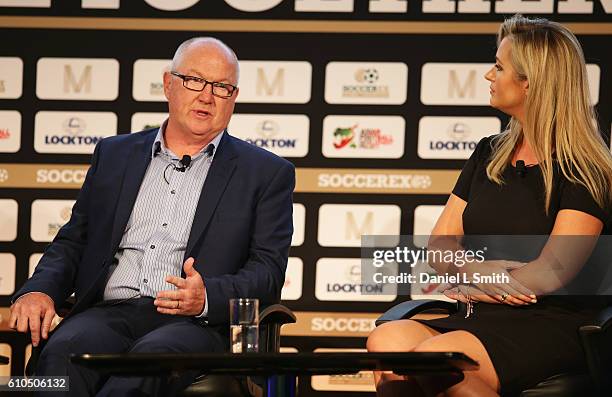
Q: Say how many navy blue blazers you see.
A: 1